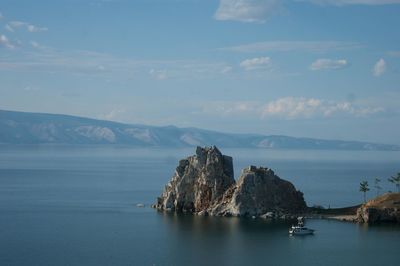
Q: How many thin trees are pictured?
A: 3